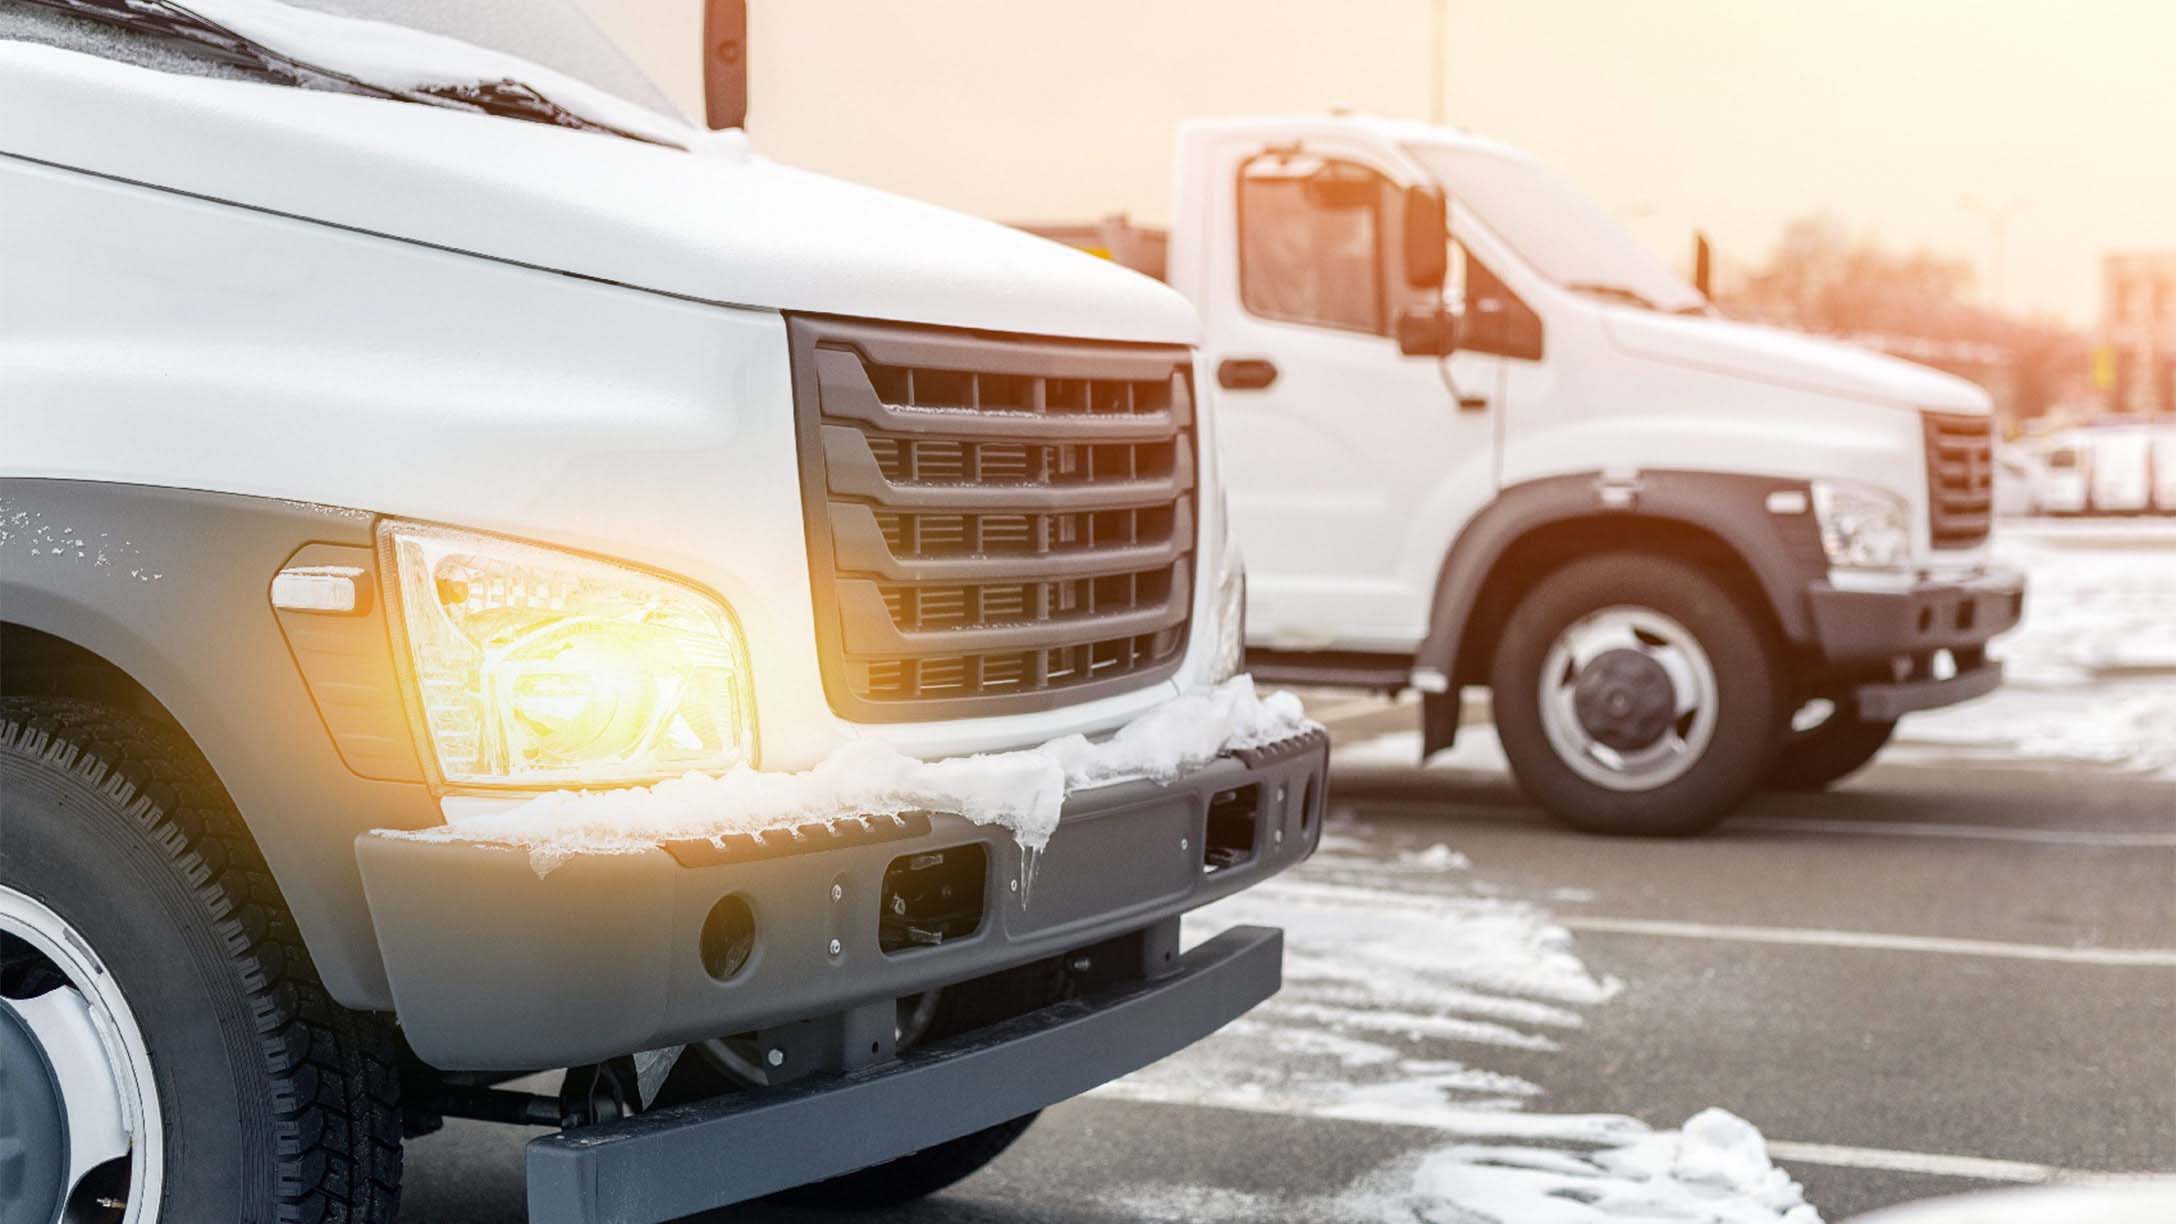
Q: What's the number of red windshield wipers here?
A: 0